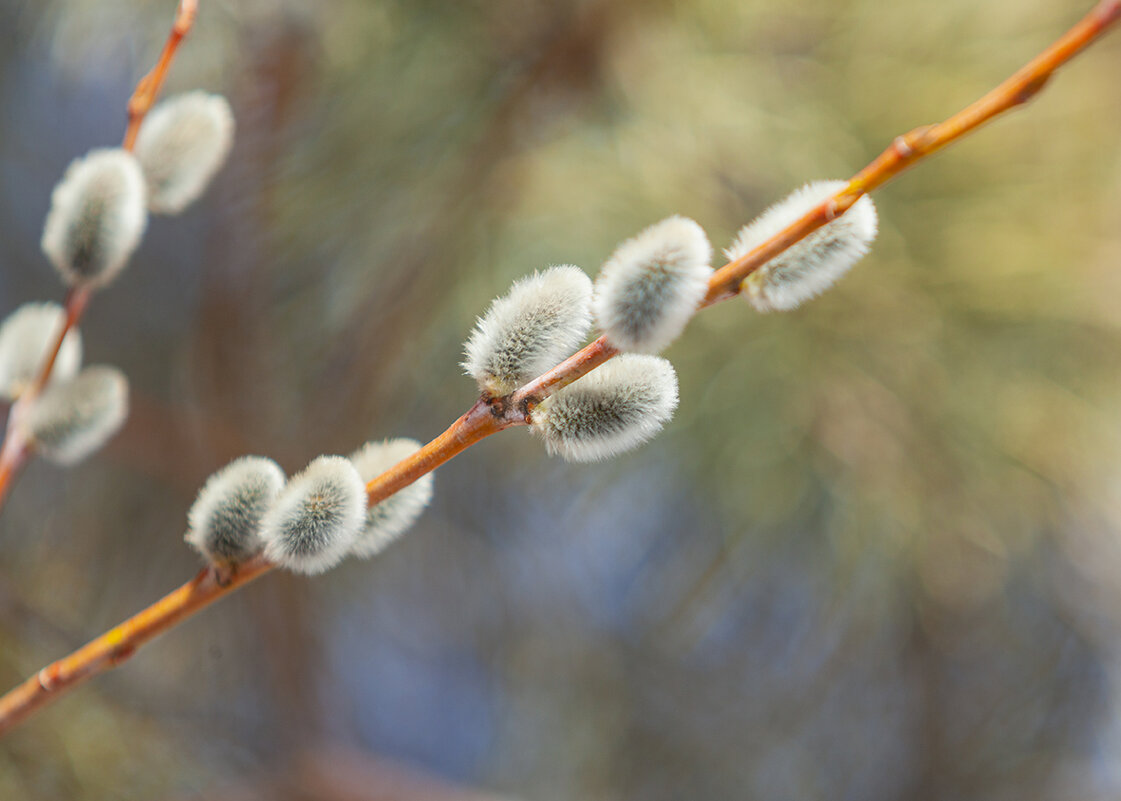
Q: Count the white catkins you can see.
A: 11